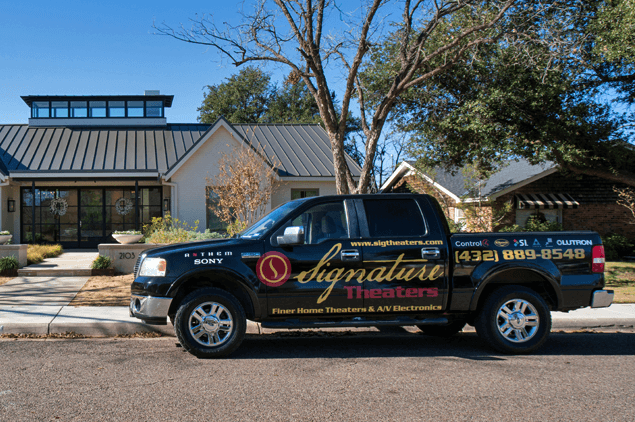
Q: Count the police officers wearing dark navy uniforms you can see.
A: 0